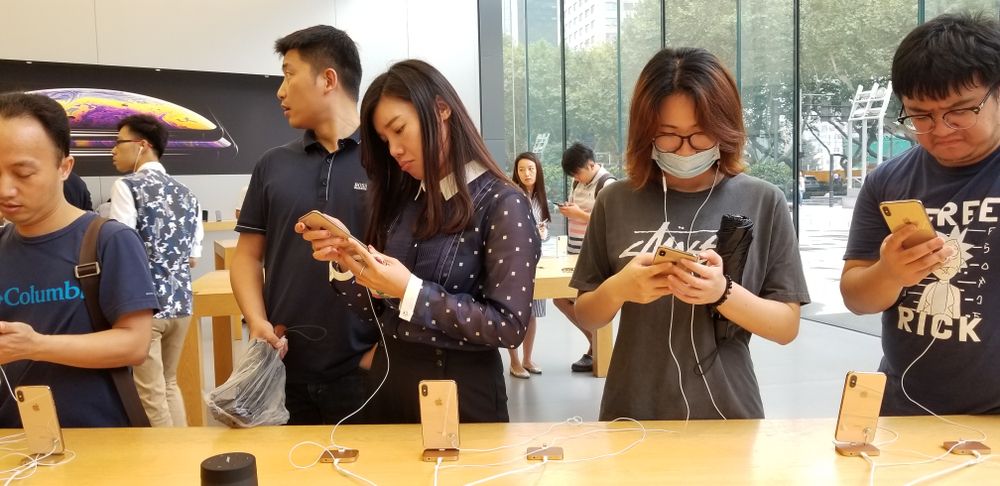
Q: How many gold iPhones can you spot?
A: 6